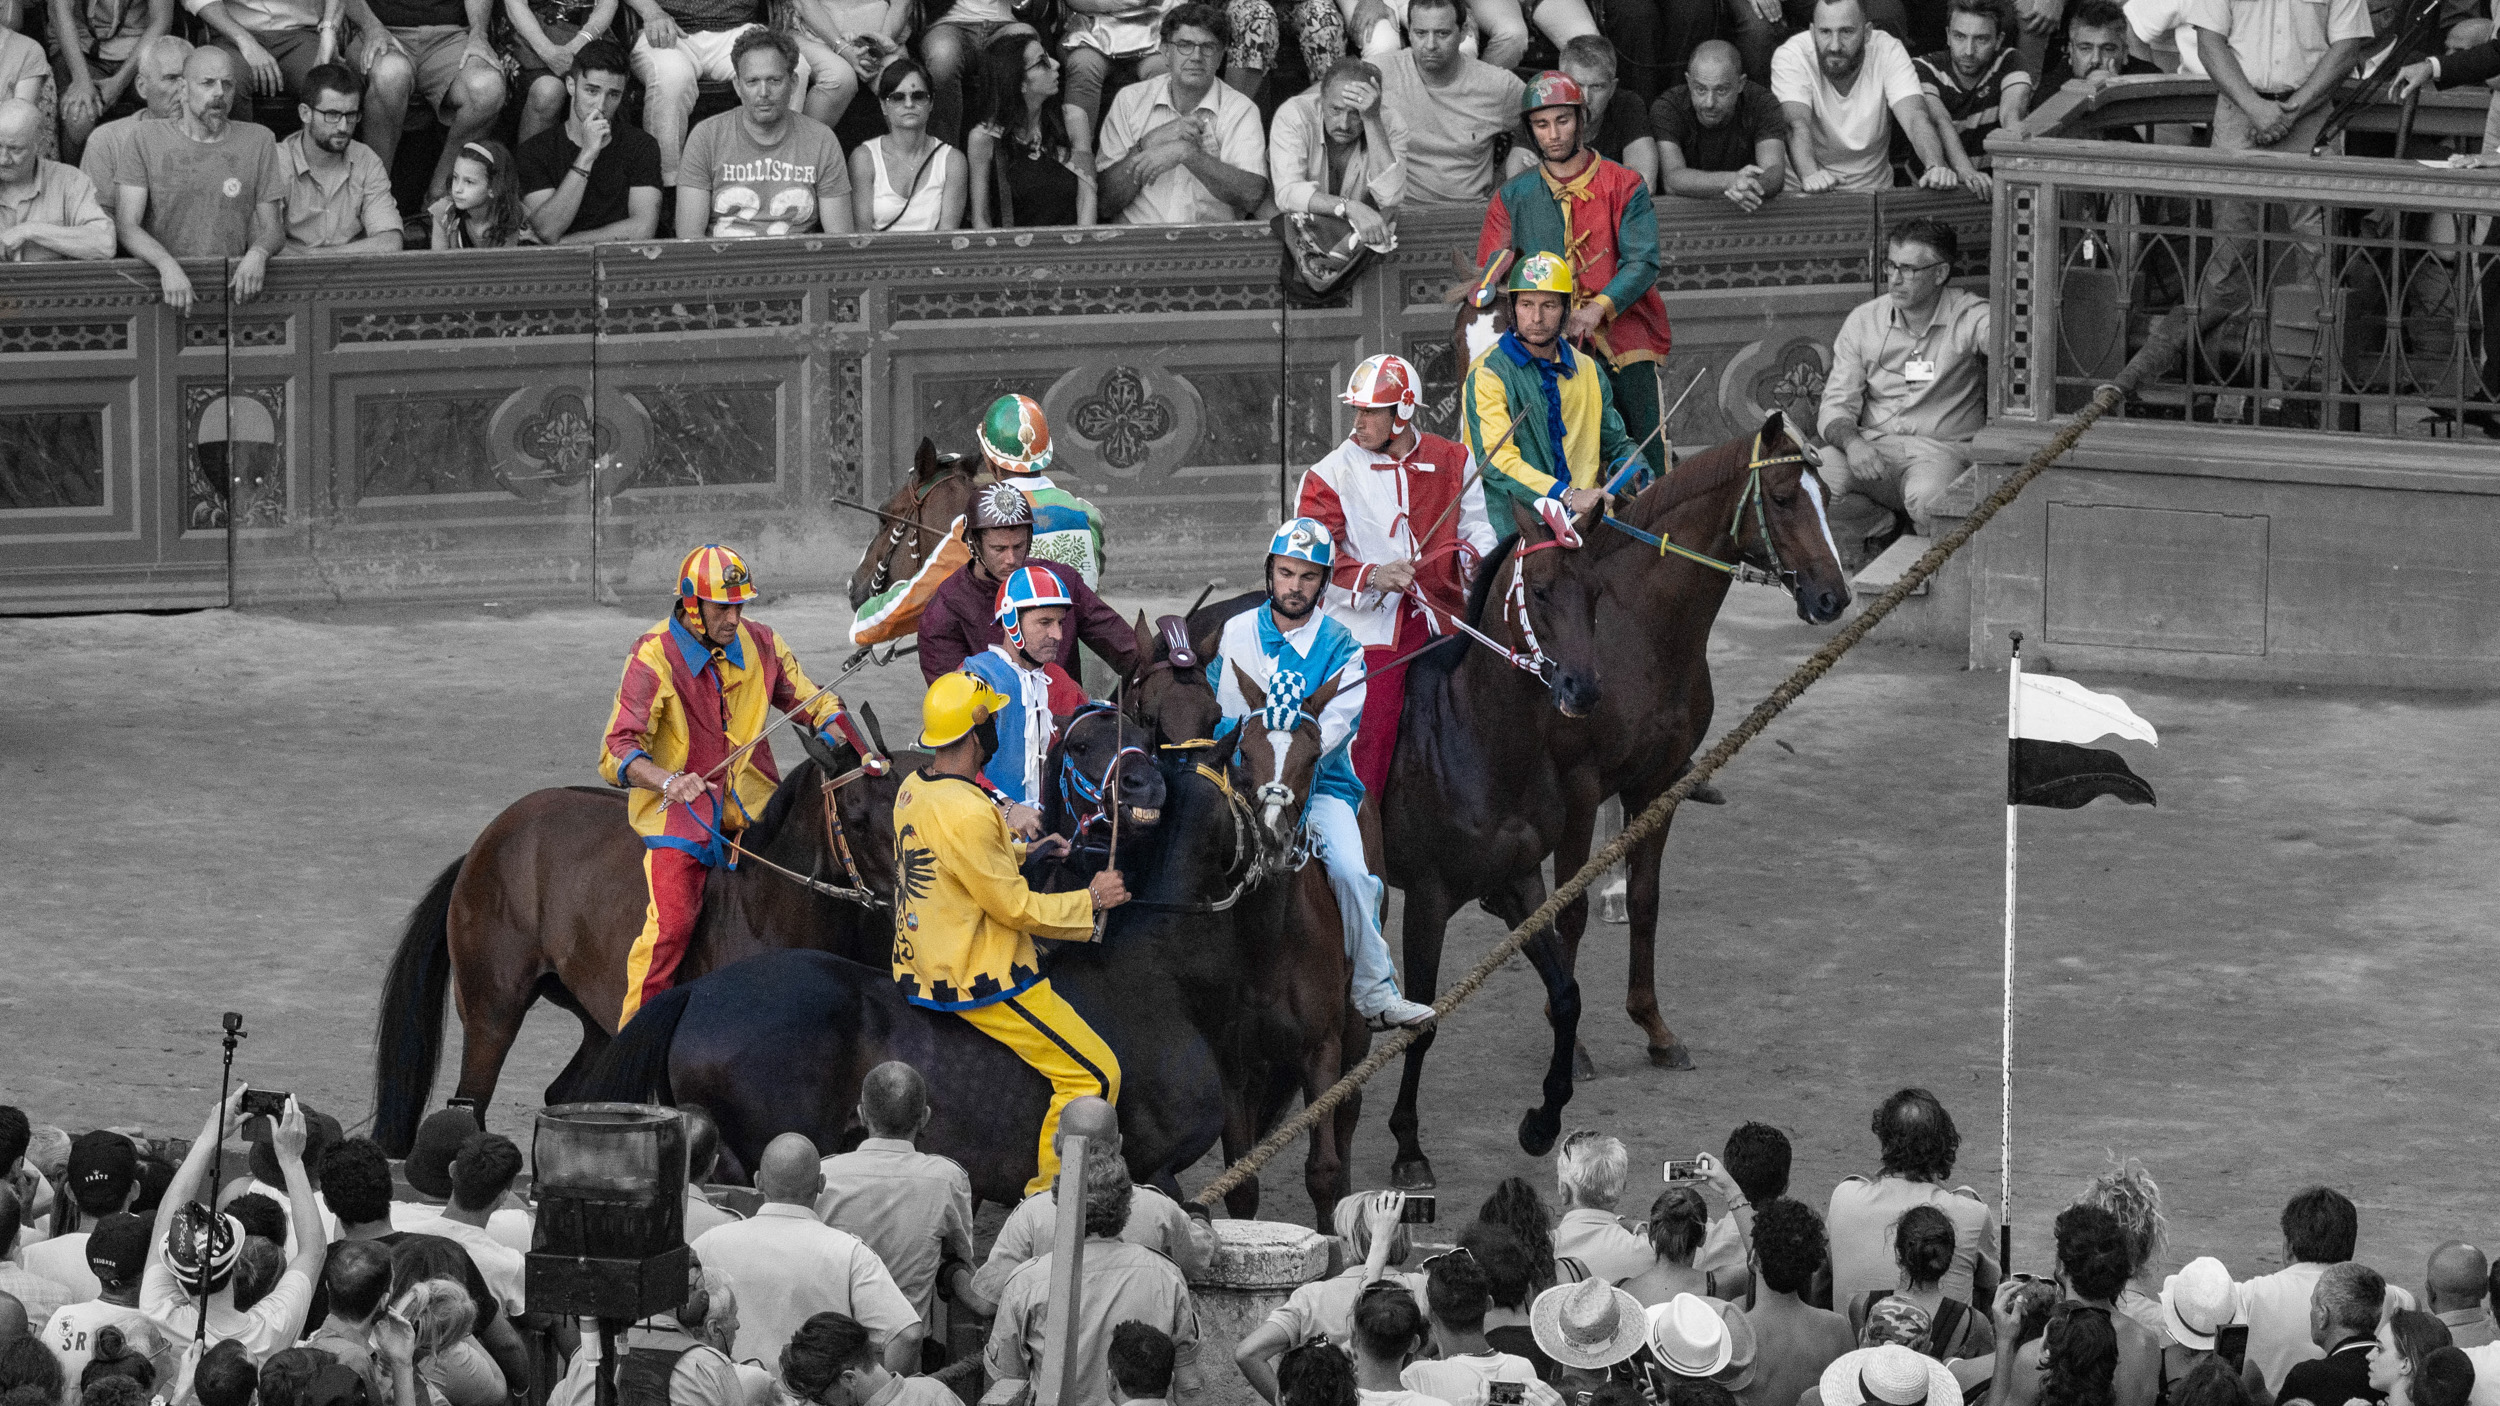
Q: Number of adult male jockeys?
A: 9